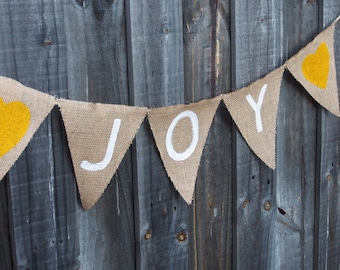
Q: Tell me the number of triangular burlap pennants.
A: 5